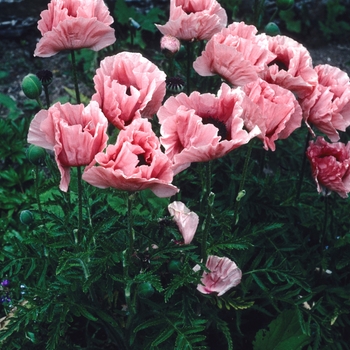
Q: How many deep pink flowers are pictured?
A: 1